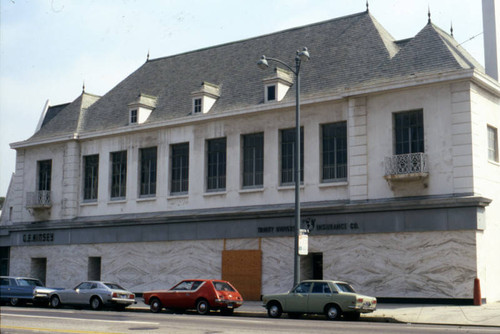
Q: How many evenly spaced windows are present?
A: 8